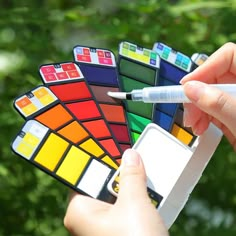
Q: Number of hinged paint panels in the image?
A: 7